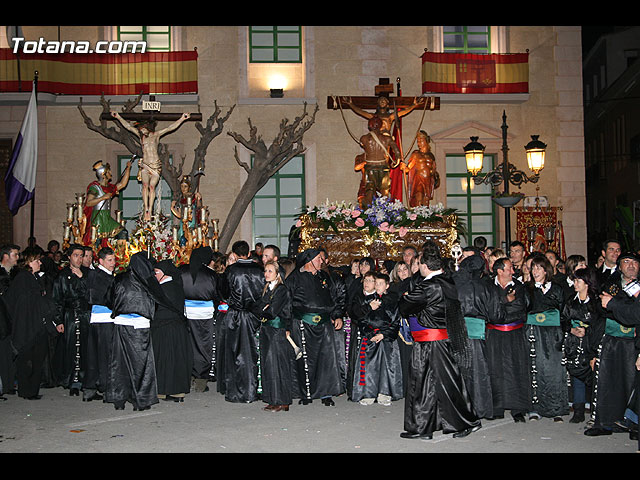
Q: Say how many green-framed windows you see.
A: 6